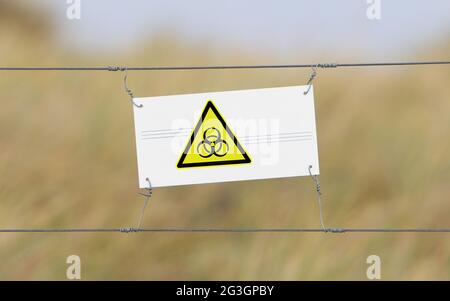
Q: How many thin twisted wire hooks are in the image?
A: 4